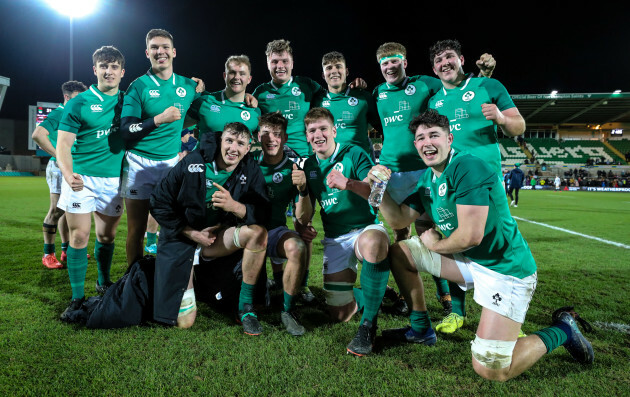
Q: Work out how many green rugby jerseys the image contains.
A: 12